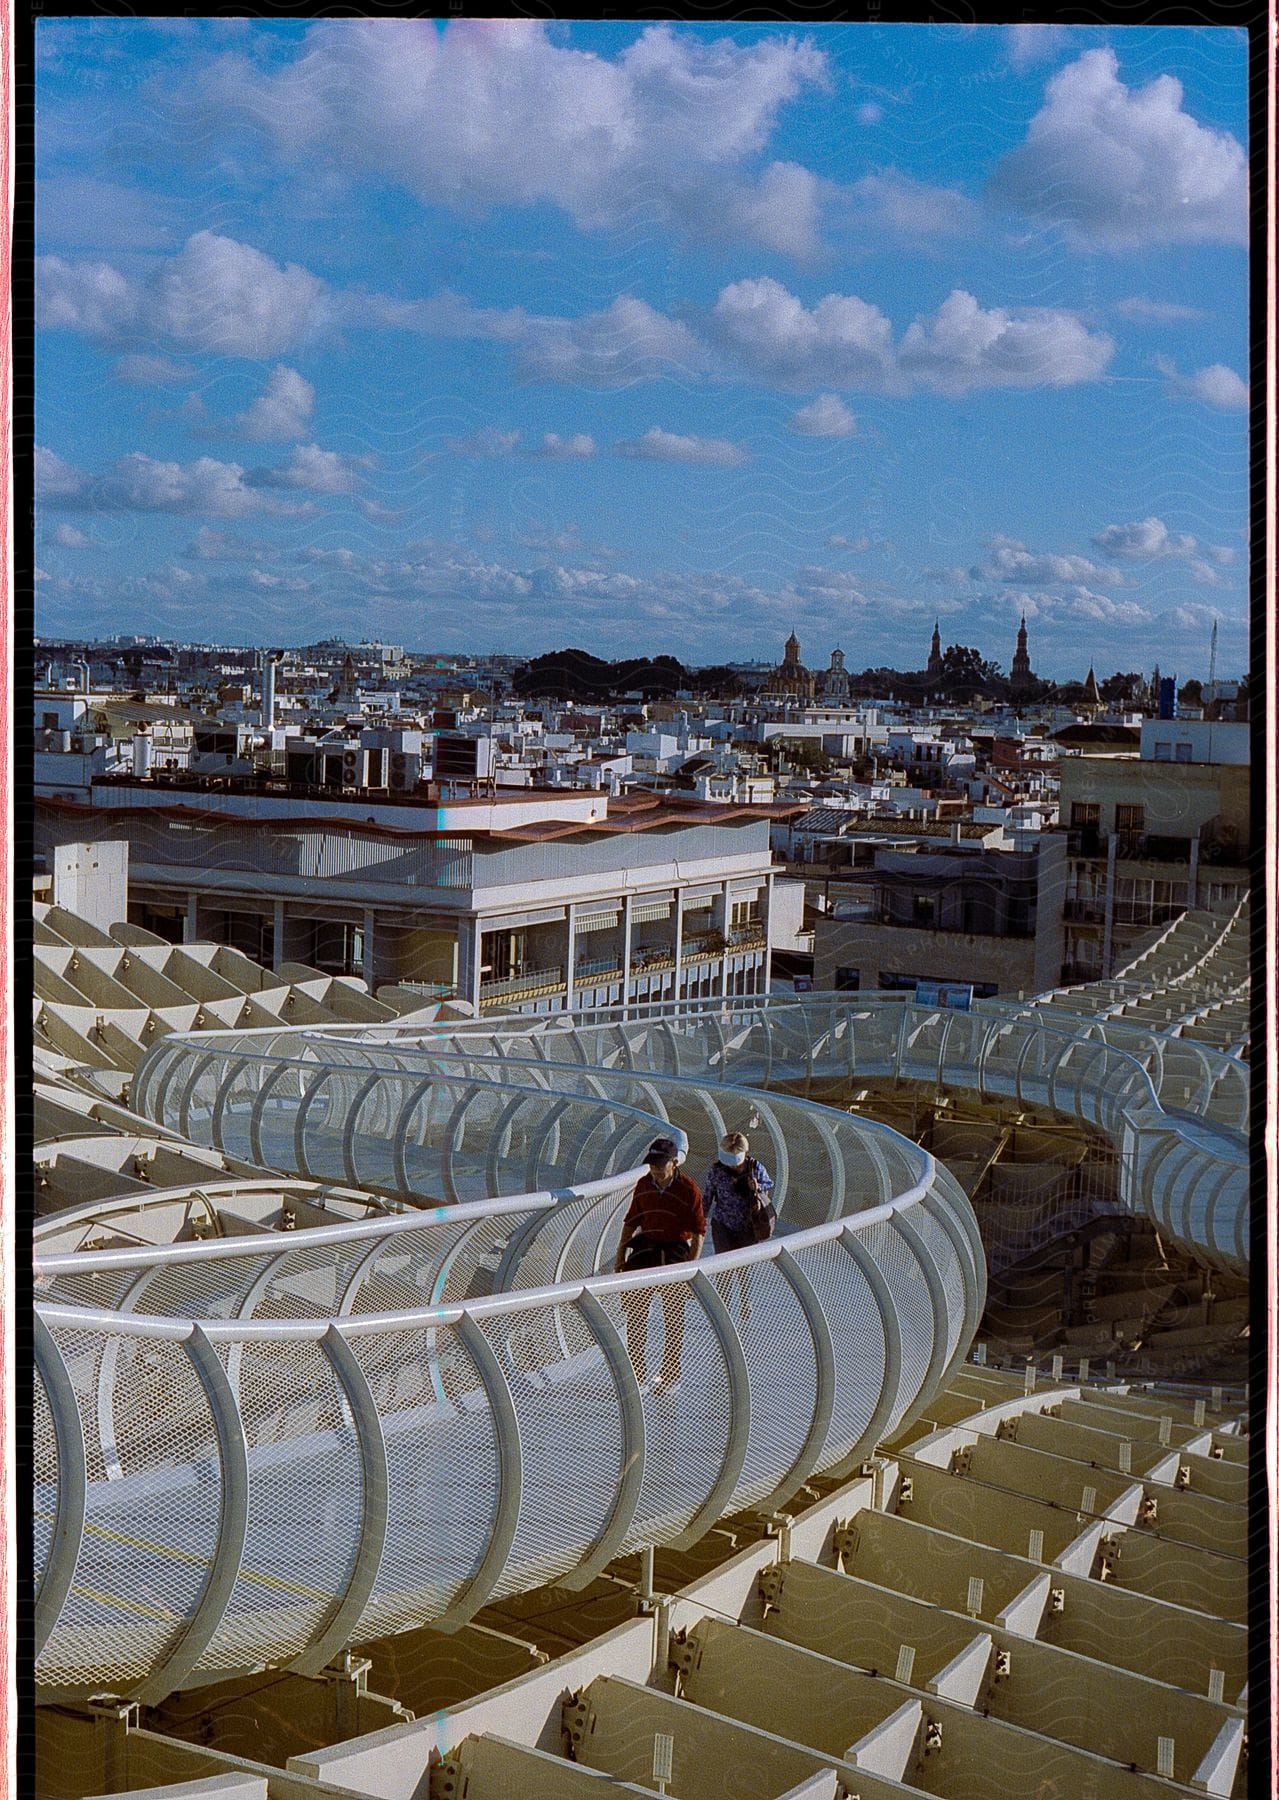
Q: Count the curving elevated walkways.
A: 1